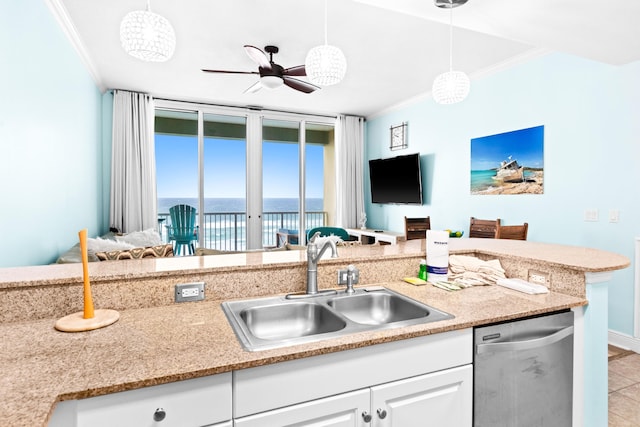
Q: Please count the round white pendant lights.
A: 3